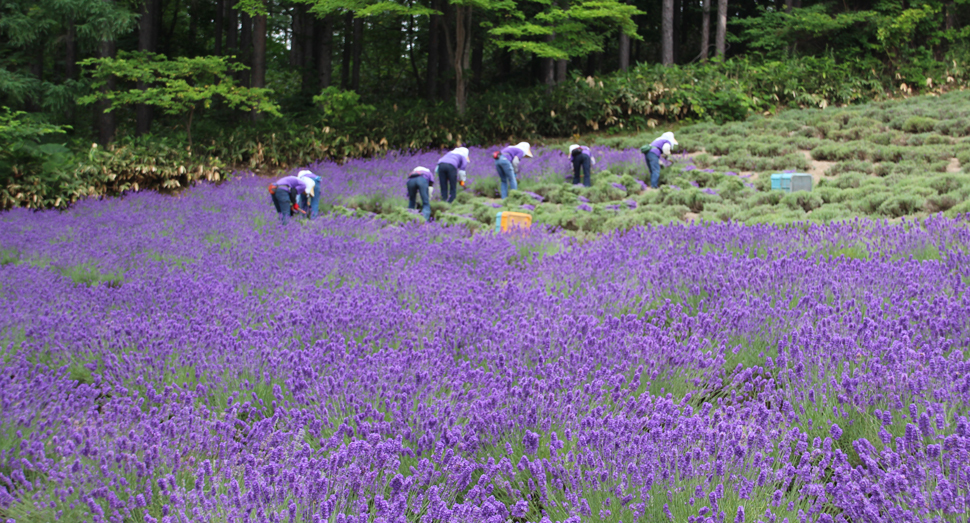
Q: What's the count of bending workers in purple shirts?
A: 7